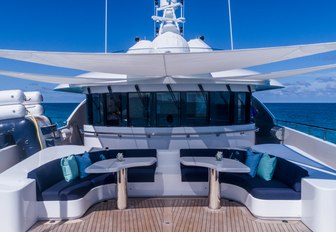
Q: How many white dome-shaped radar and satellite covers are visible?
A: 3